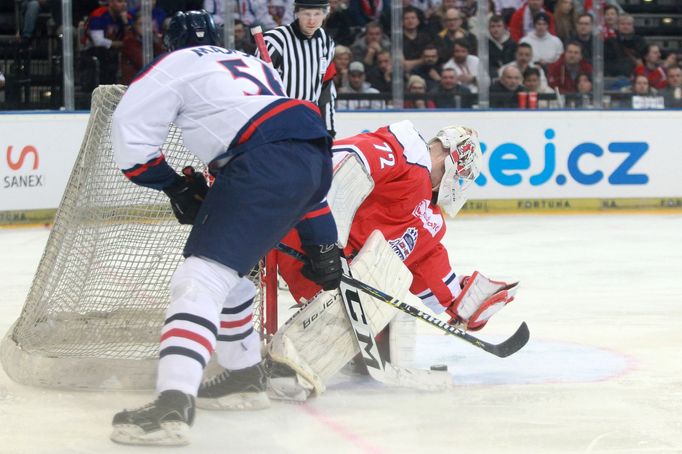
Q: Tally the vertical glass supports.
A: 6